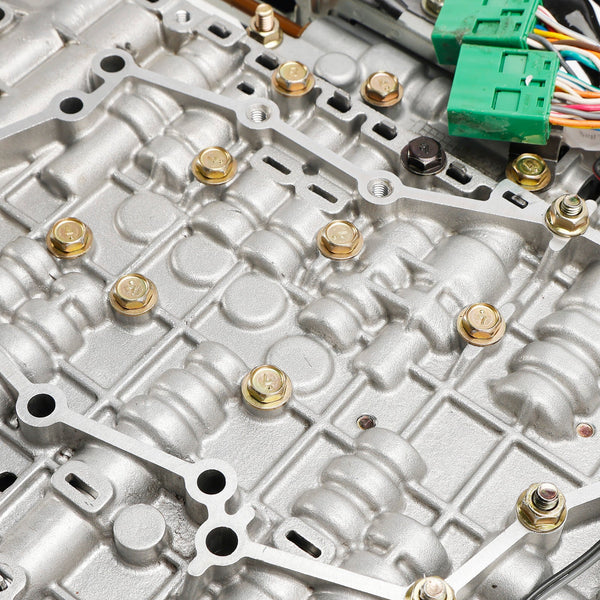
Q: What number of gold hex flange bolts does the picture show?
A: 9